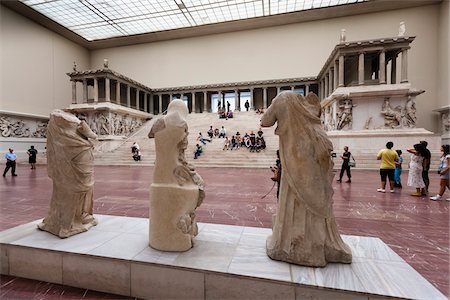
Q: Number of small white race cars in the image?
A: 0